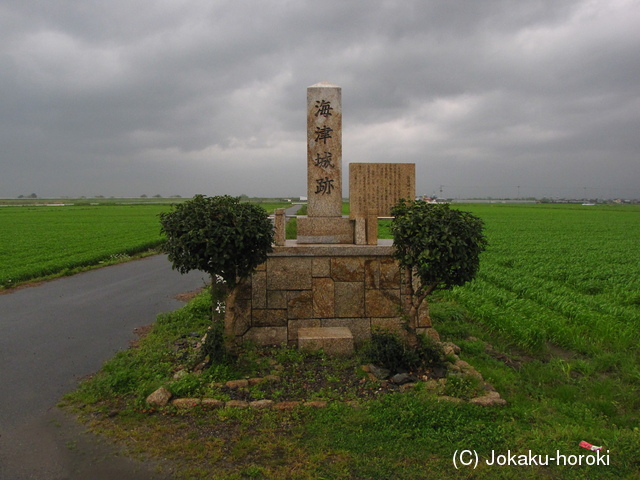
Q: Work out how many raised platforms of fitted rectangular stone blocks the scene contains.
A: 1